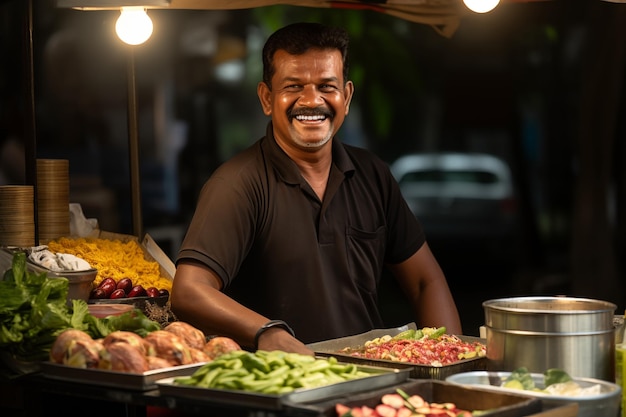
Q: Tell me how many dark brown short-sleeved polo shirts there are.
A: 1